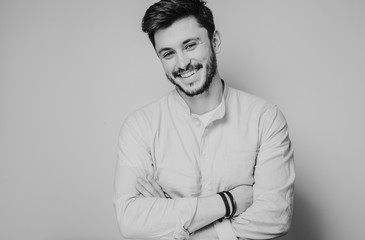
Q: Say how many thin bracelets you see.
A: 2